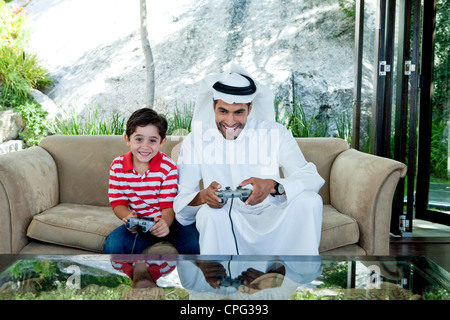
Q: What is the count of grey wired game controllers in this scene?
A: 2